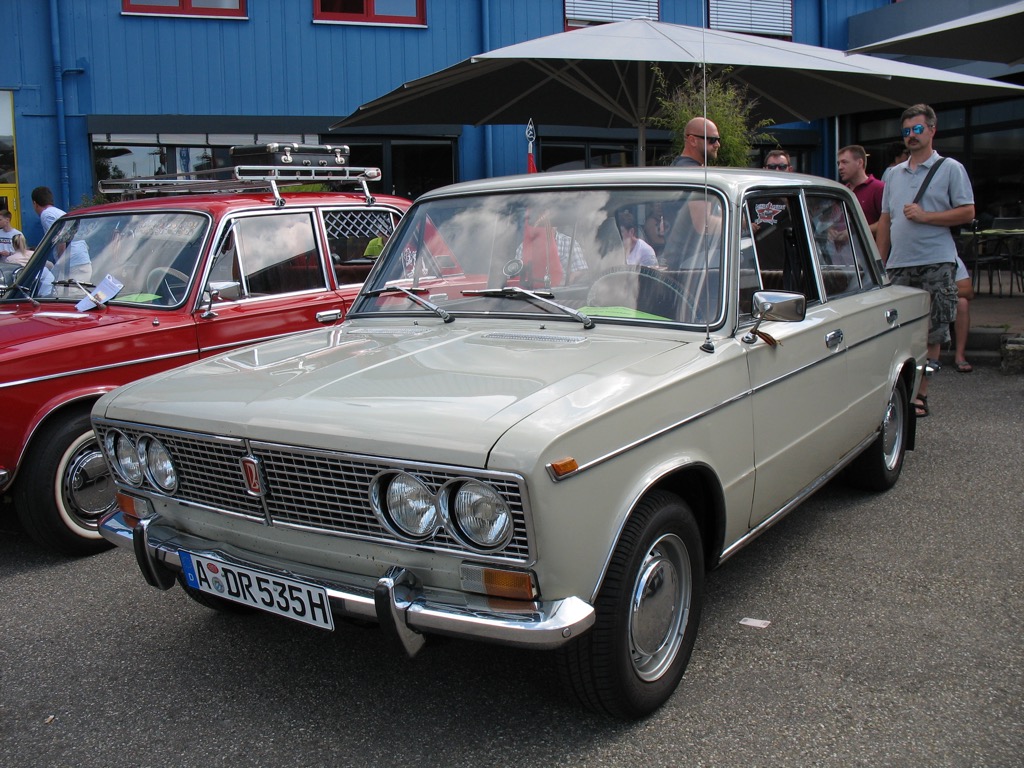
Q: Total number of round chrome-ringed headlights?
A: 4